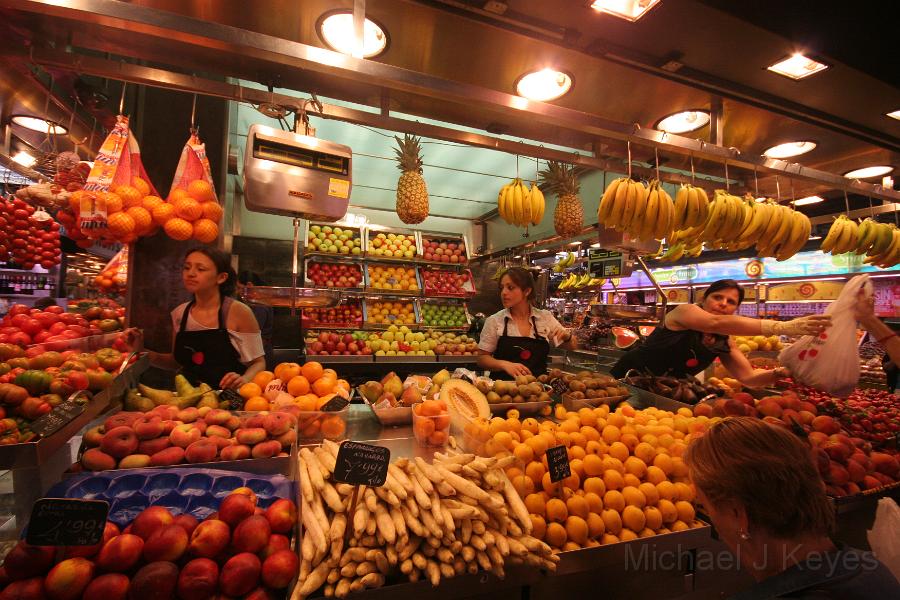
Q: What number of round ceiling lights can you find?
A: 6